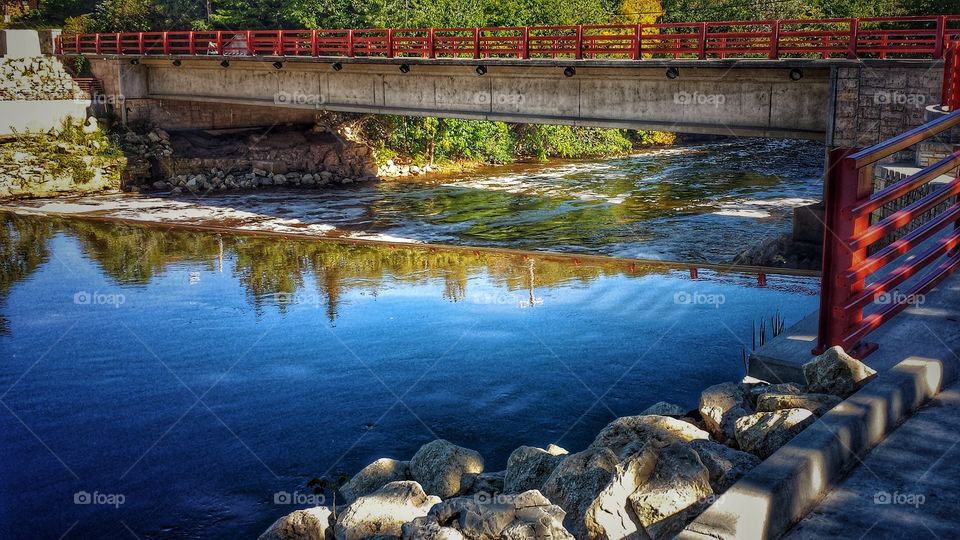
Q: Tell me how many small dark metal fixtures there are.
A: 10